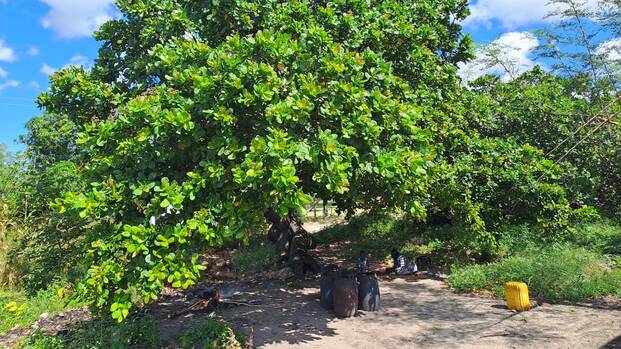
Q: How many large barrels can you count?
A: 3